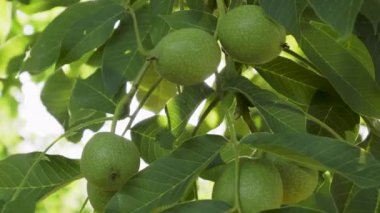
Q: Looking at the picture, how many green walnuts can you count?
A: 6